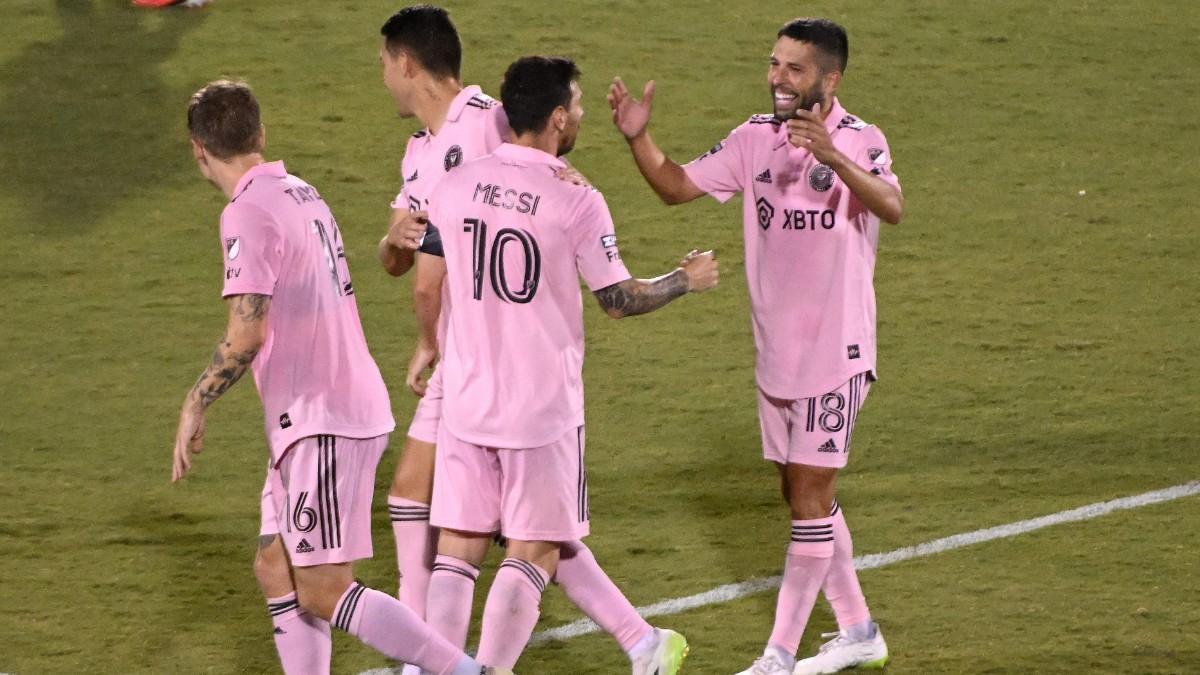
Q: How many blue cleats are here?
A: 0